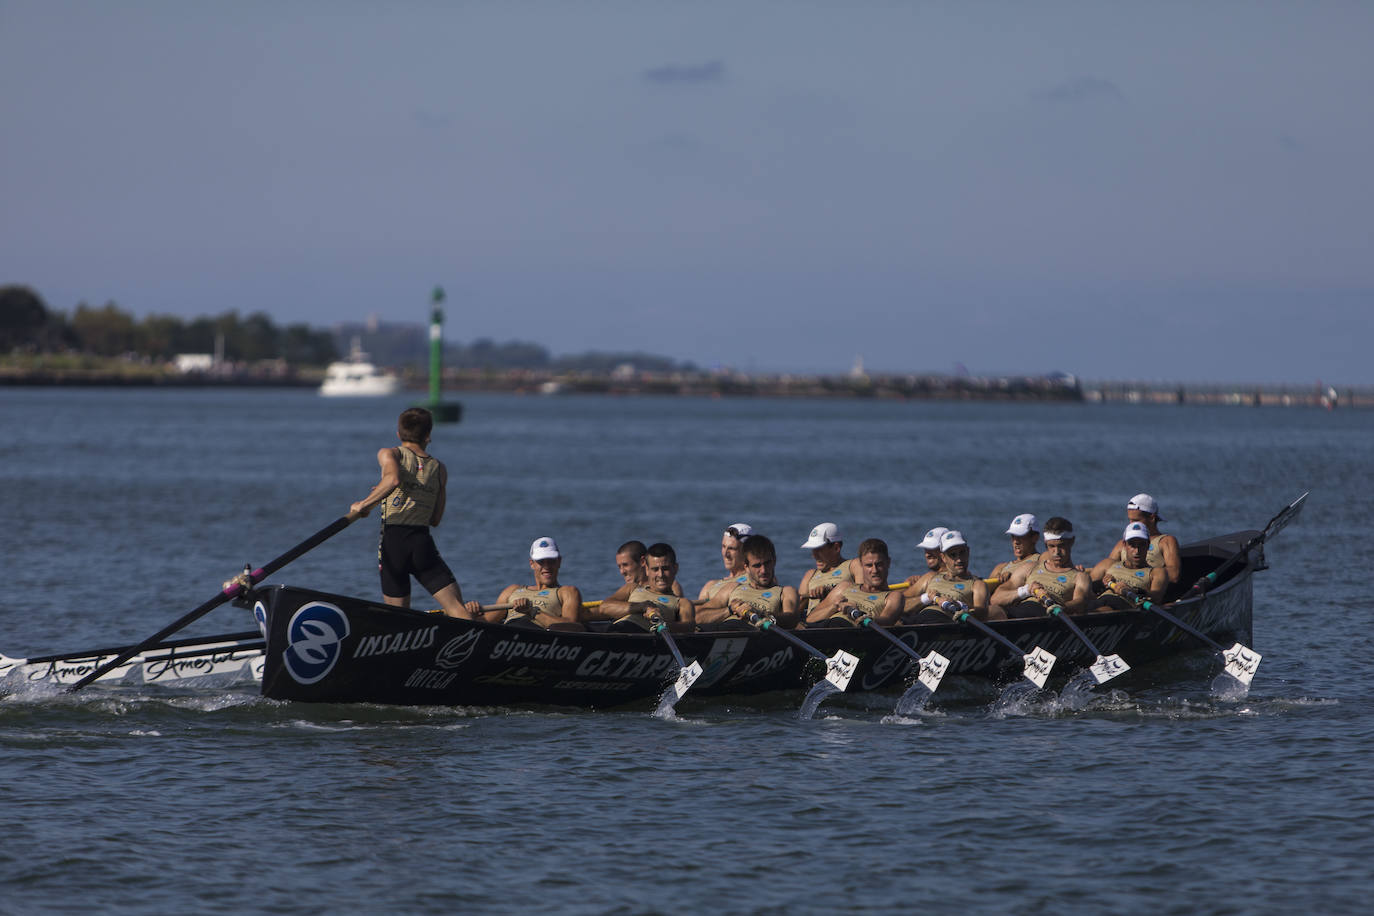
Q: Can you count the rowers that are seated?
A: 13